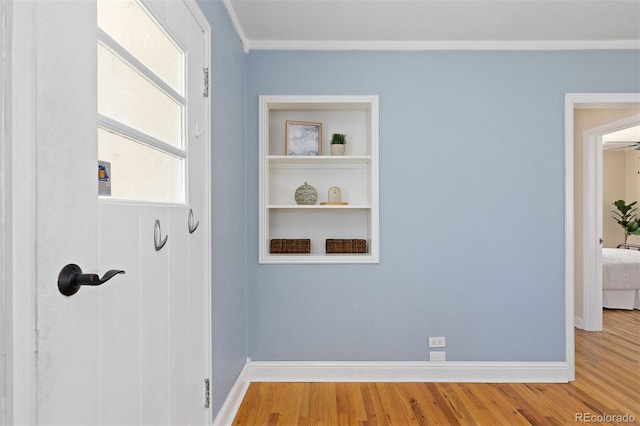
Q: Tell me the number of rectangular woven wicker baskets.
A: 2